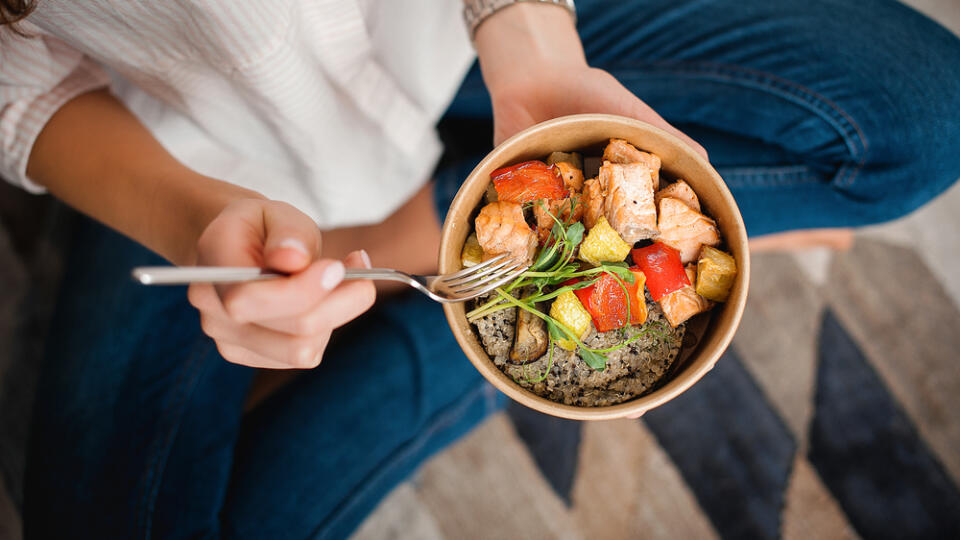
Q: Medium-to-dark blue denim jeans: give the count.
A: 1